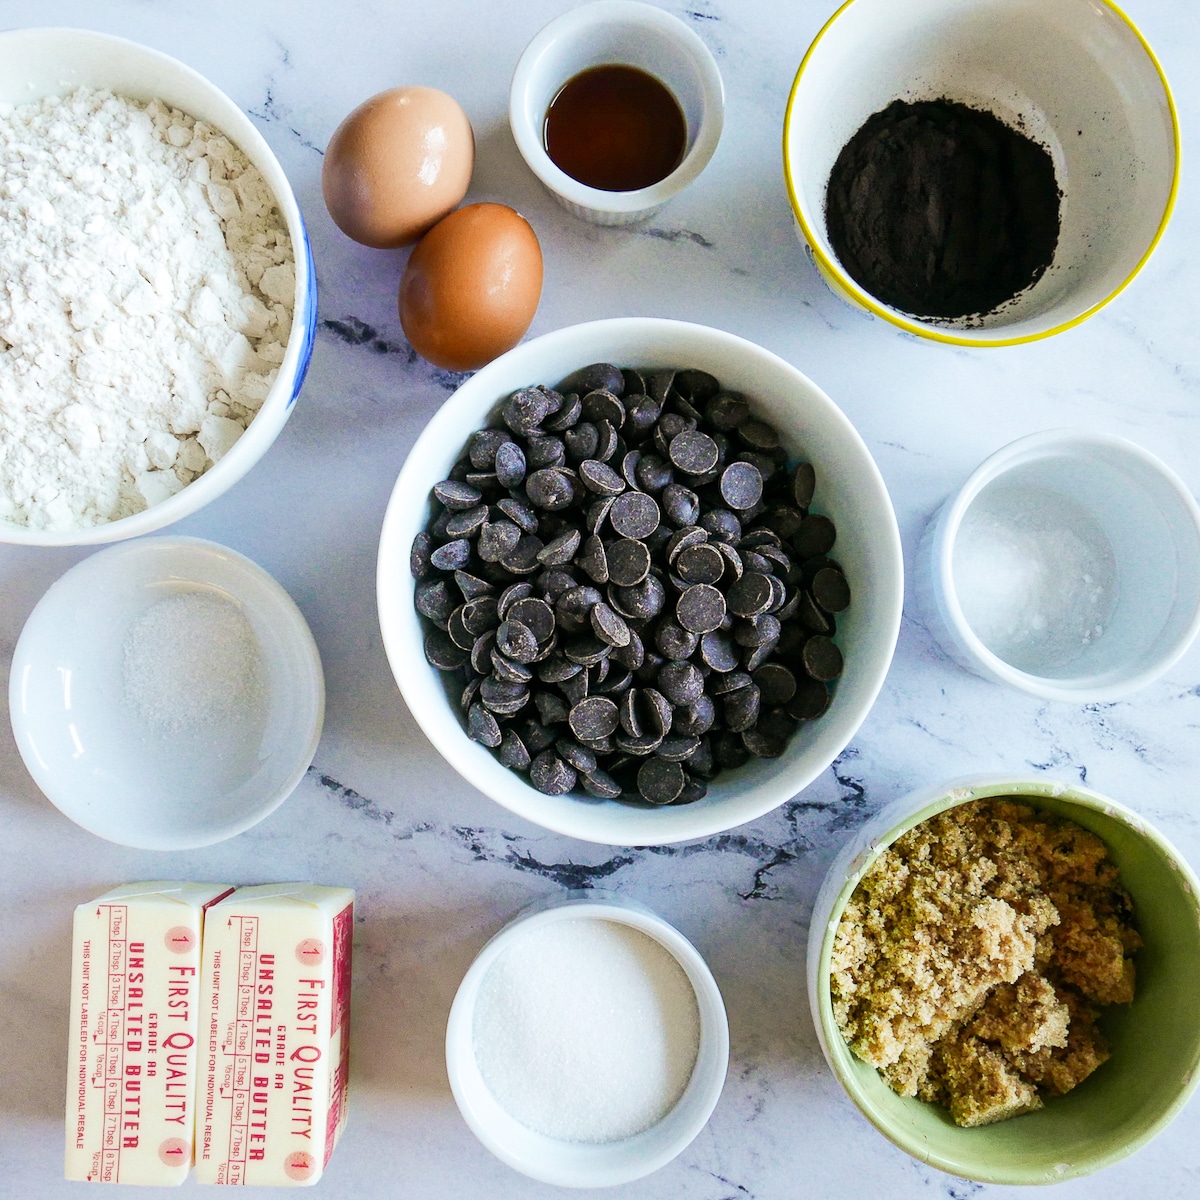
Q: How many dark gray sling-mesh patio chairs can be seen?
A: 0